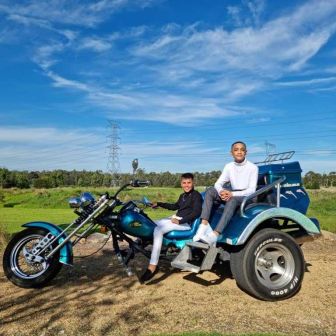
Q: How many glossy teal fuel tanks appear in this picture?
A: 1